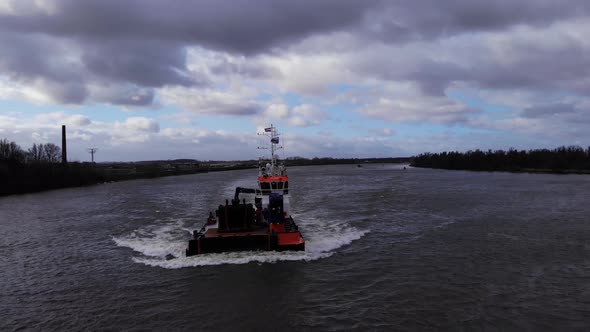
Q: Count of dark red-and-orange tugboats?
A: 1